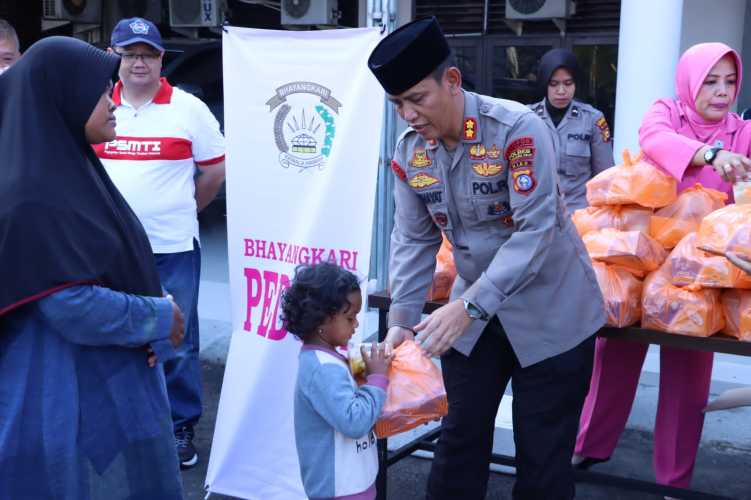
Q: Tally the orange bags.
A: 11